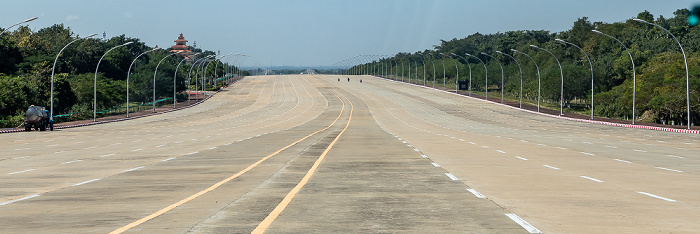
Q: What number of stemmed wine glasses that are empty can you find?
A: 0